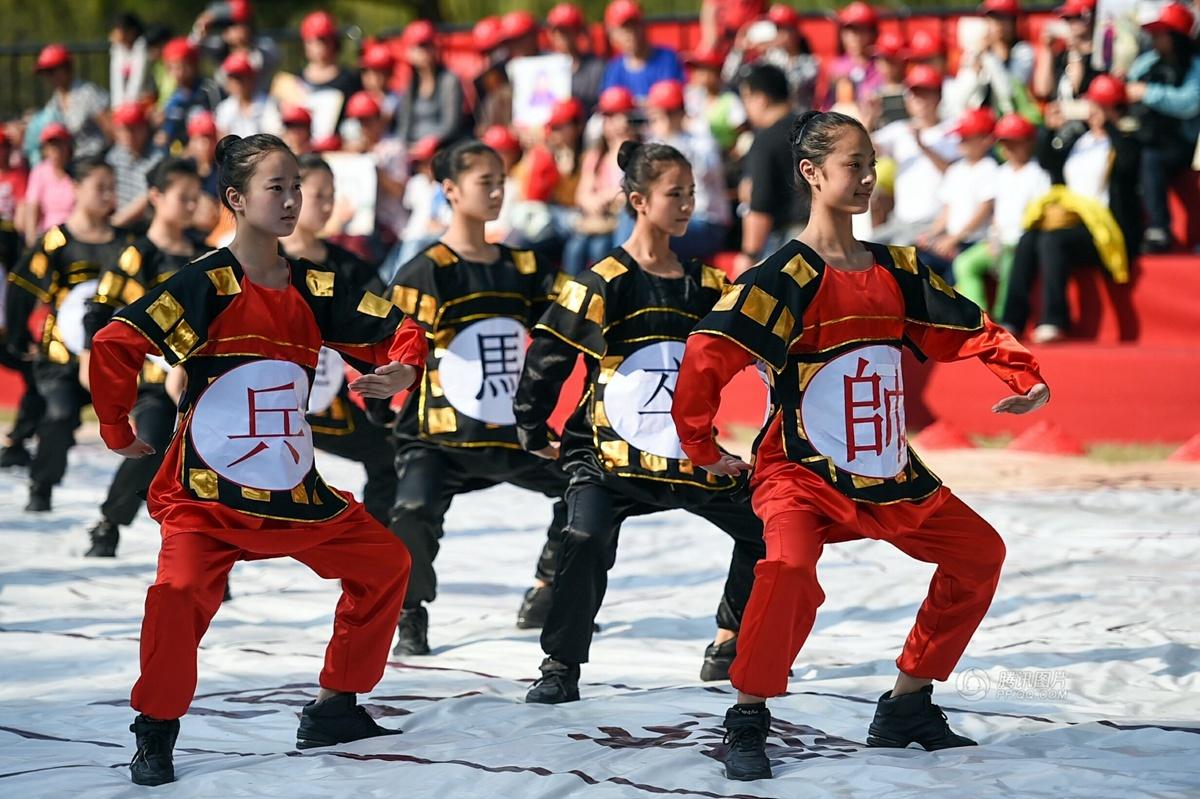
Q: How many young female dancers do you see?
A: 7